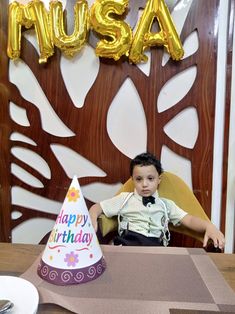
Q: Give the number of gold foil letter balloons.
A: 4